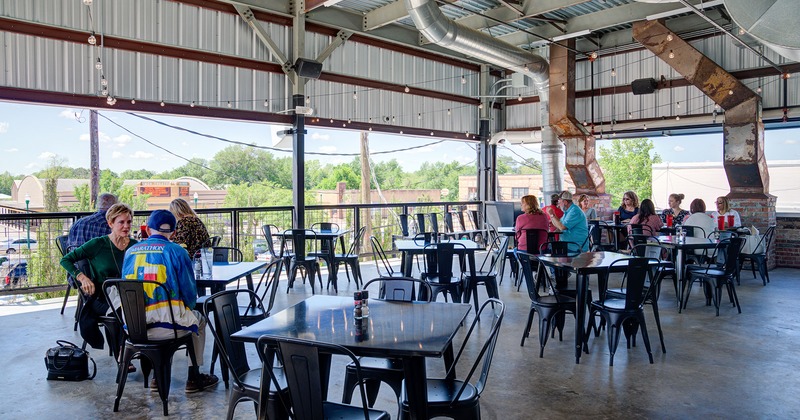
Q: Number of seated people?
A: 13